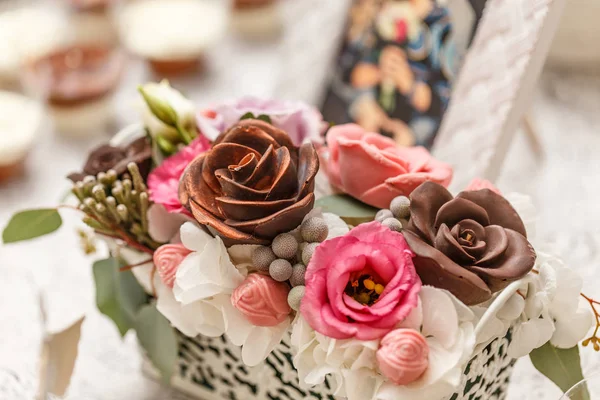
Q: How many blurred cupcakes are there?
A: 6